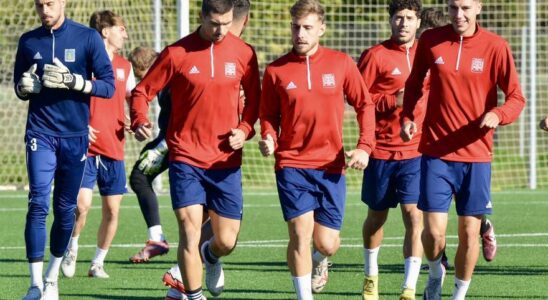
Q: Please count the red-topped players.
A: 5